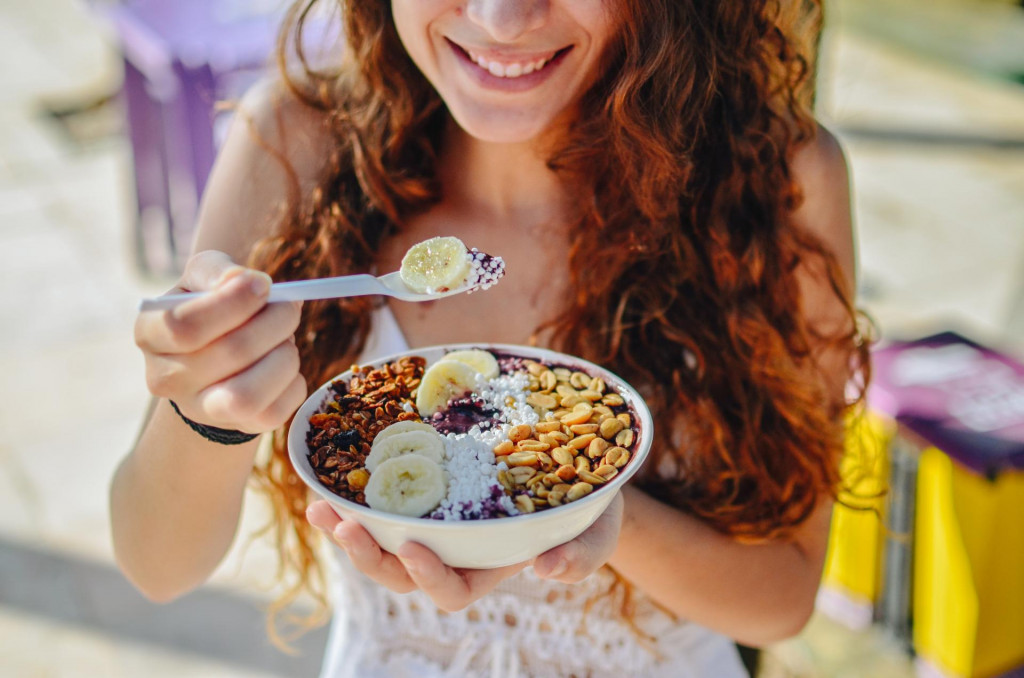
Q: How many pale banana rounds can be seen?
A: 6